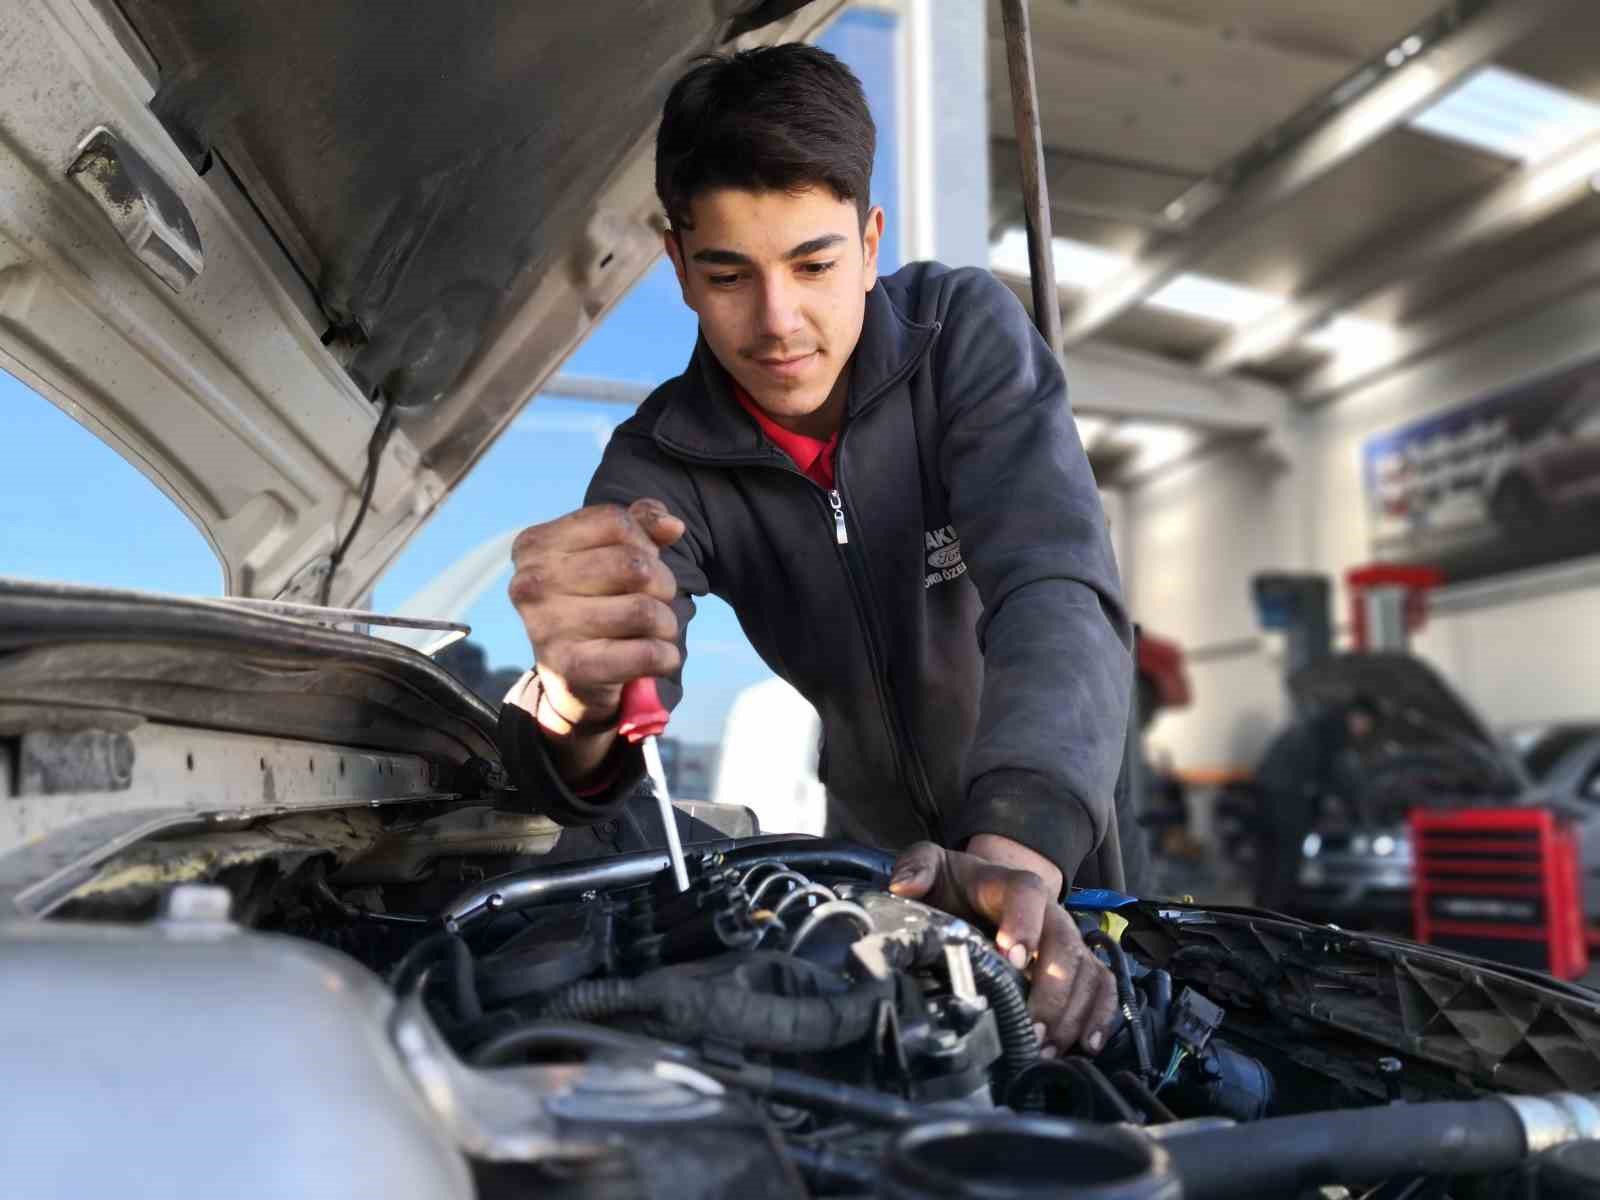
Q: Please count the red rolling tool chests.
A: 1